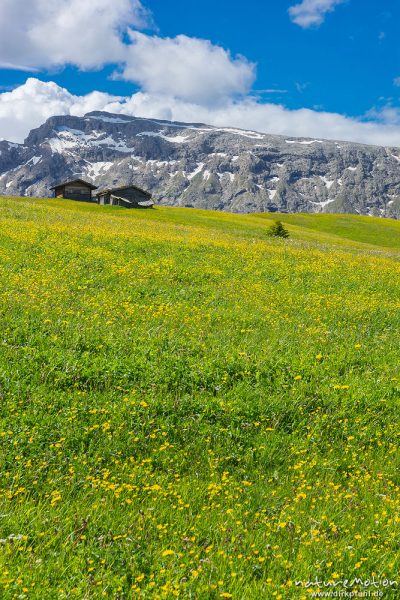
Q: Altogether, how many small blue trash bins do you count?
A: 0